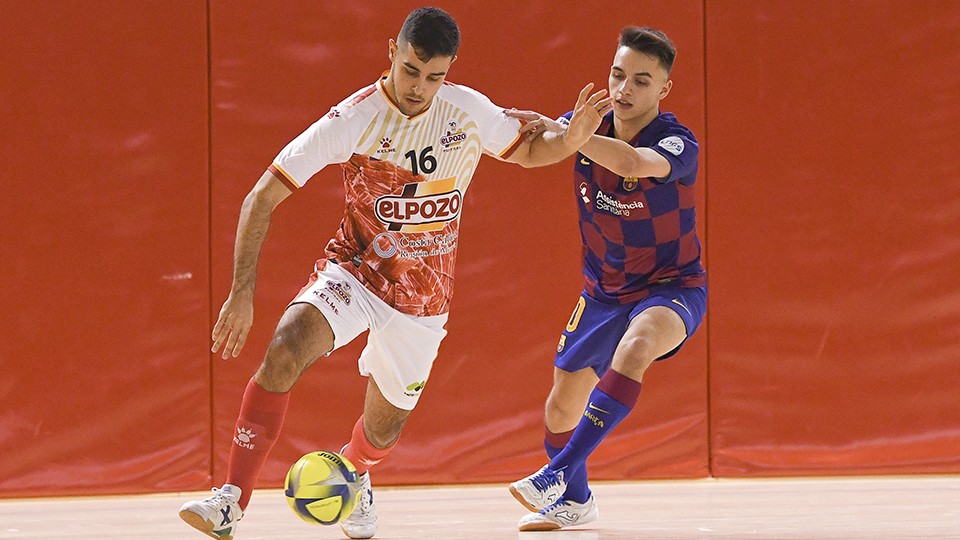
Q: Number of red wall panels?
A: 3